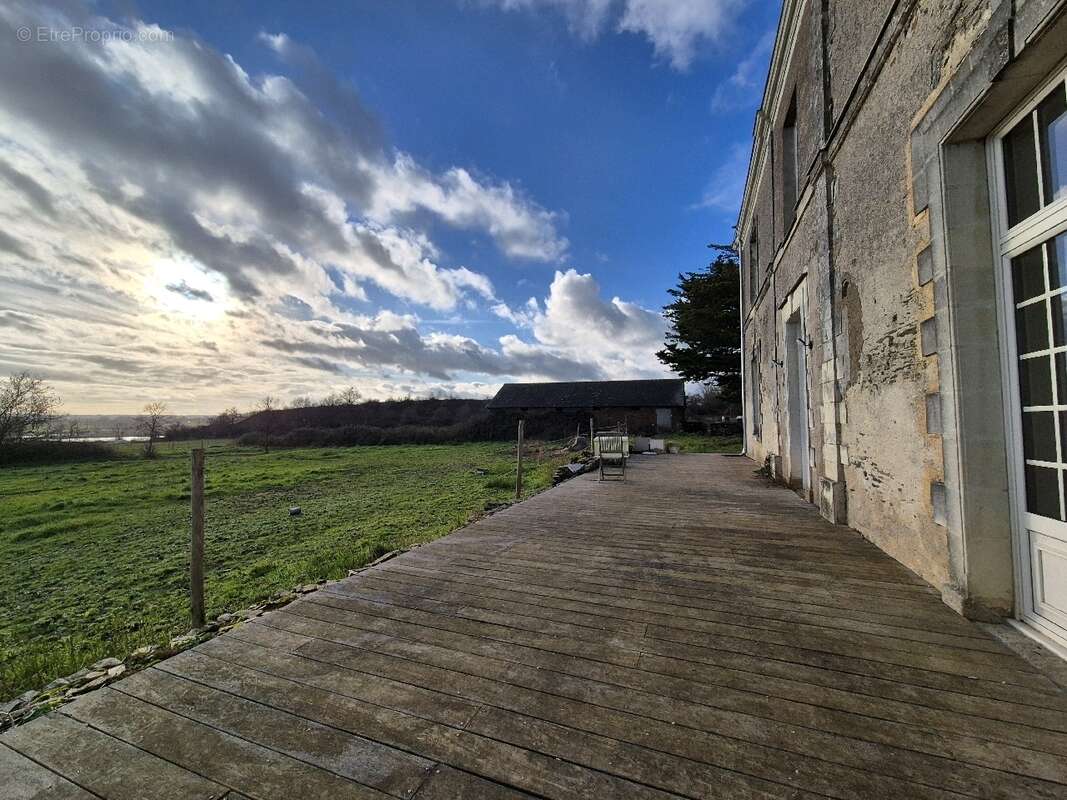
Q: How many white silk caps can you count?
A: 0